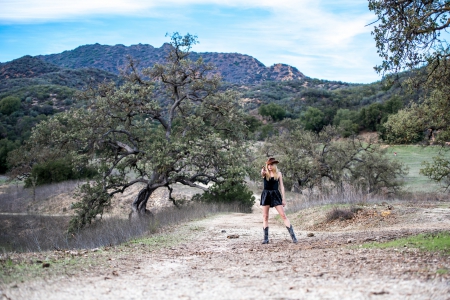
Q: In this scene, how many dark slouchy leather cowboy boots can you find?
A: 2